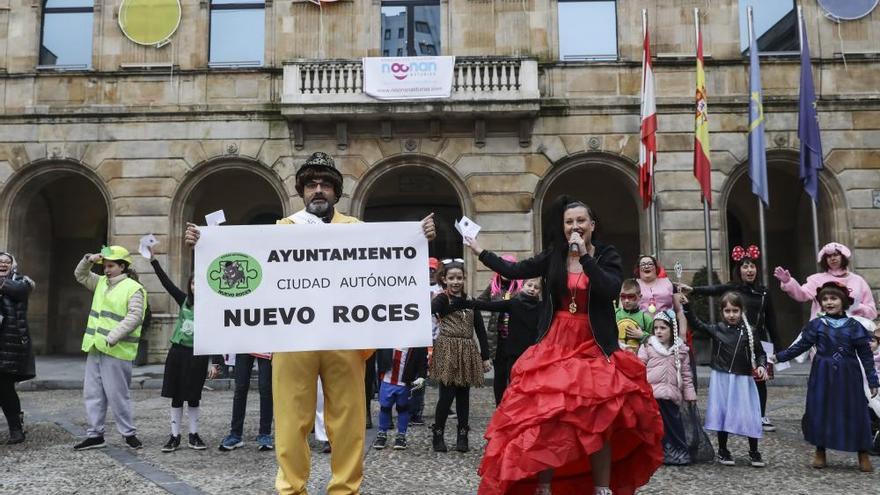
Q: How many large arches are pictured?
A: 5